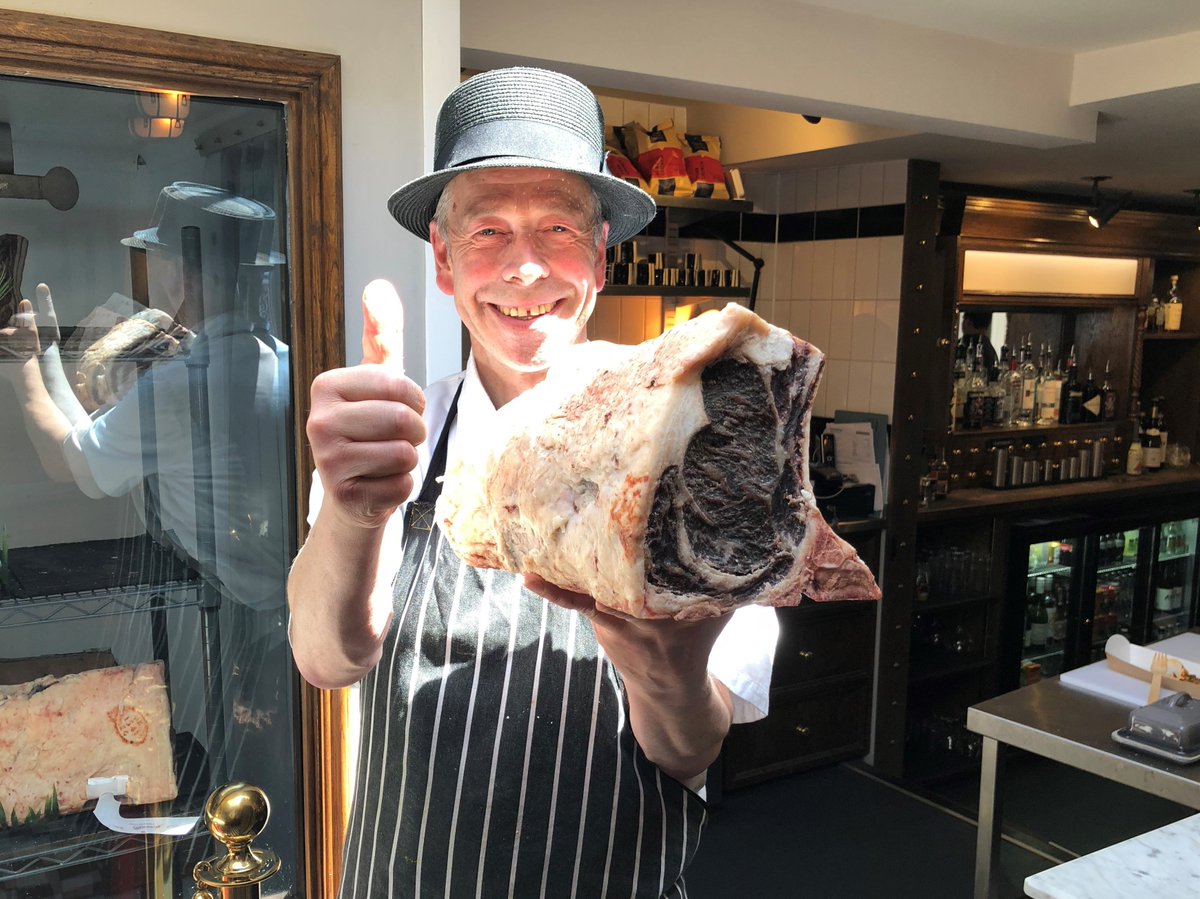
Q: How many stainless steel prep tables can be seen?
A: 1